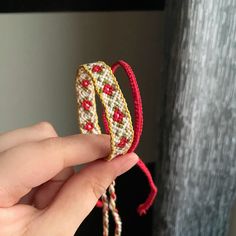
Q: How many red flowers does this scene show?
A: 7